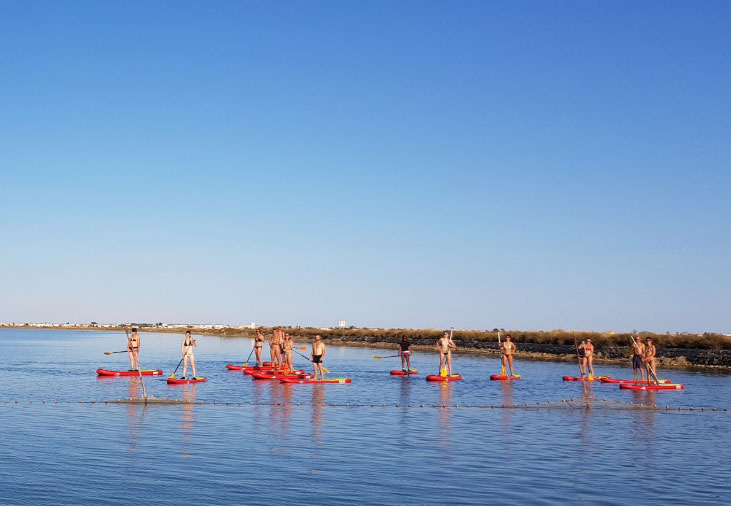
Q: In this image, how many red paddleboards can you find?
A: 13